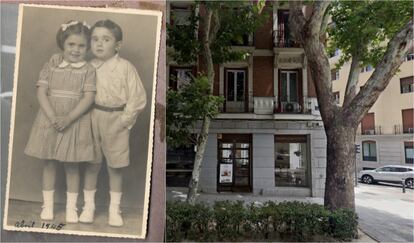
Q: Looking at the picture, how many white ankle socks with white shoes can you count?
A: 4